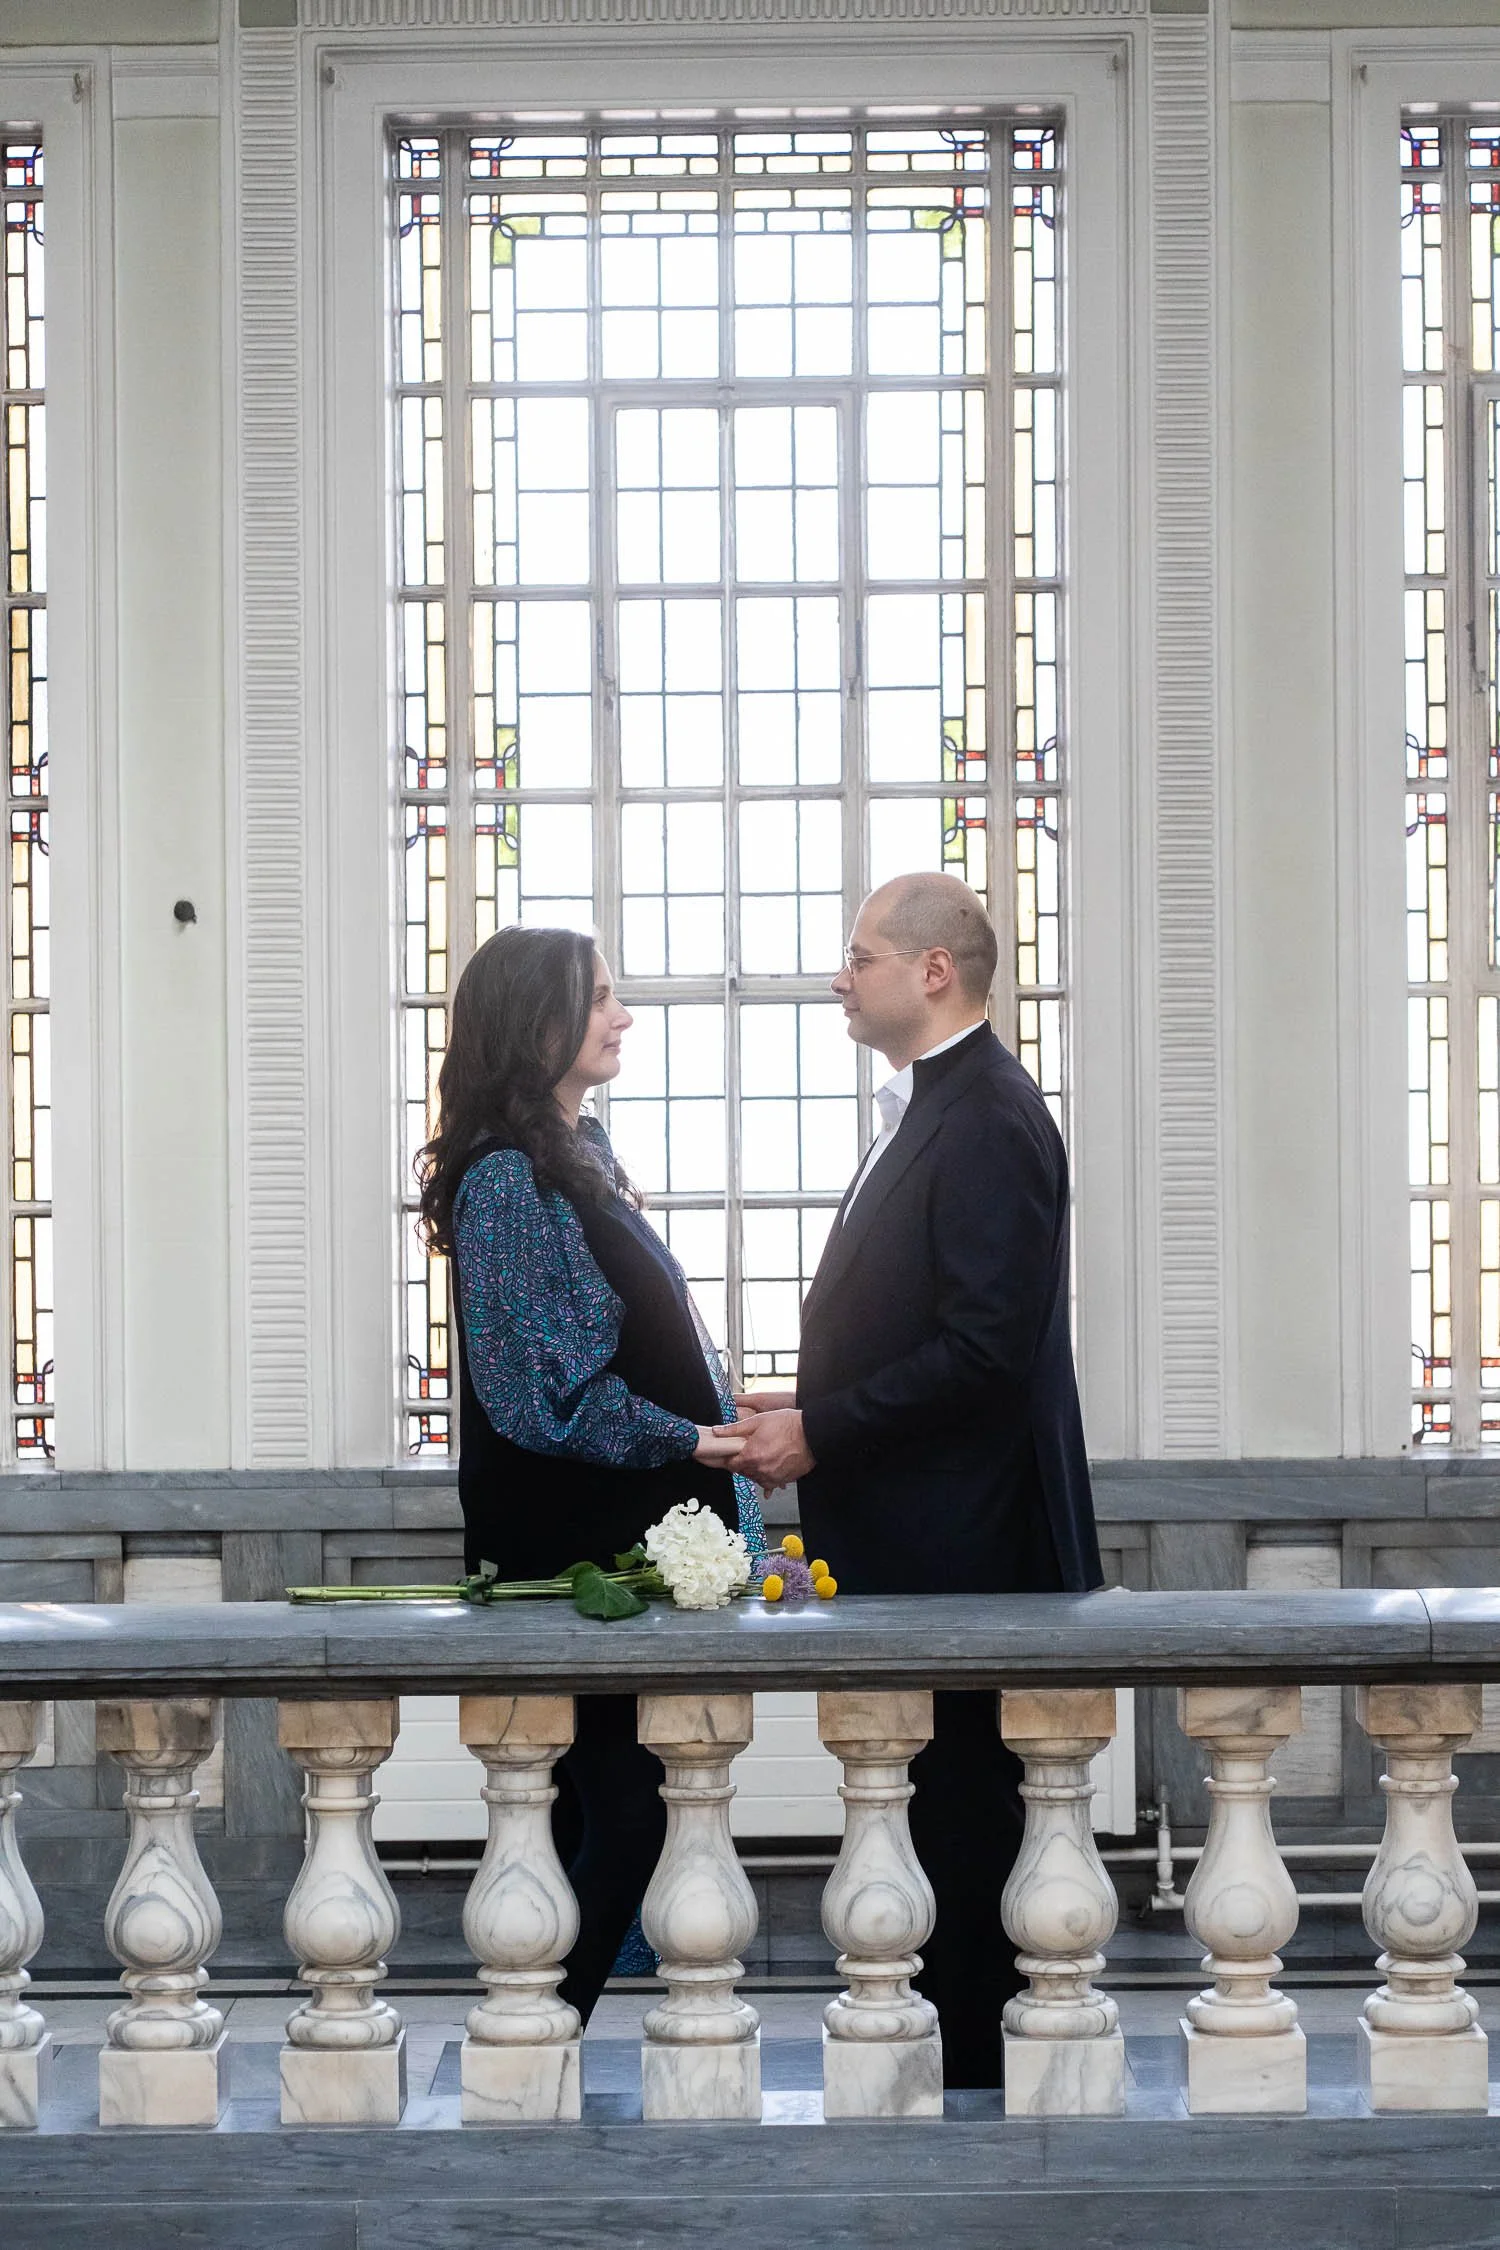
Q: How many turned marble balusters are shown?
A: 9